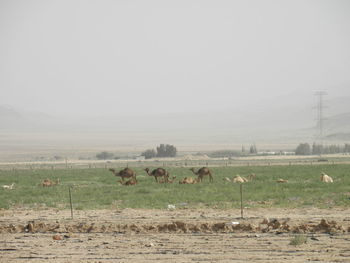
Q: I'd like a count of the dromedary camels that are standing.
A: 3